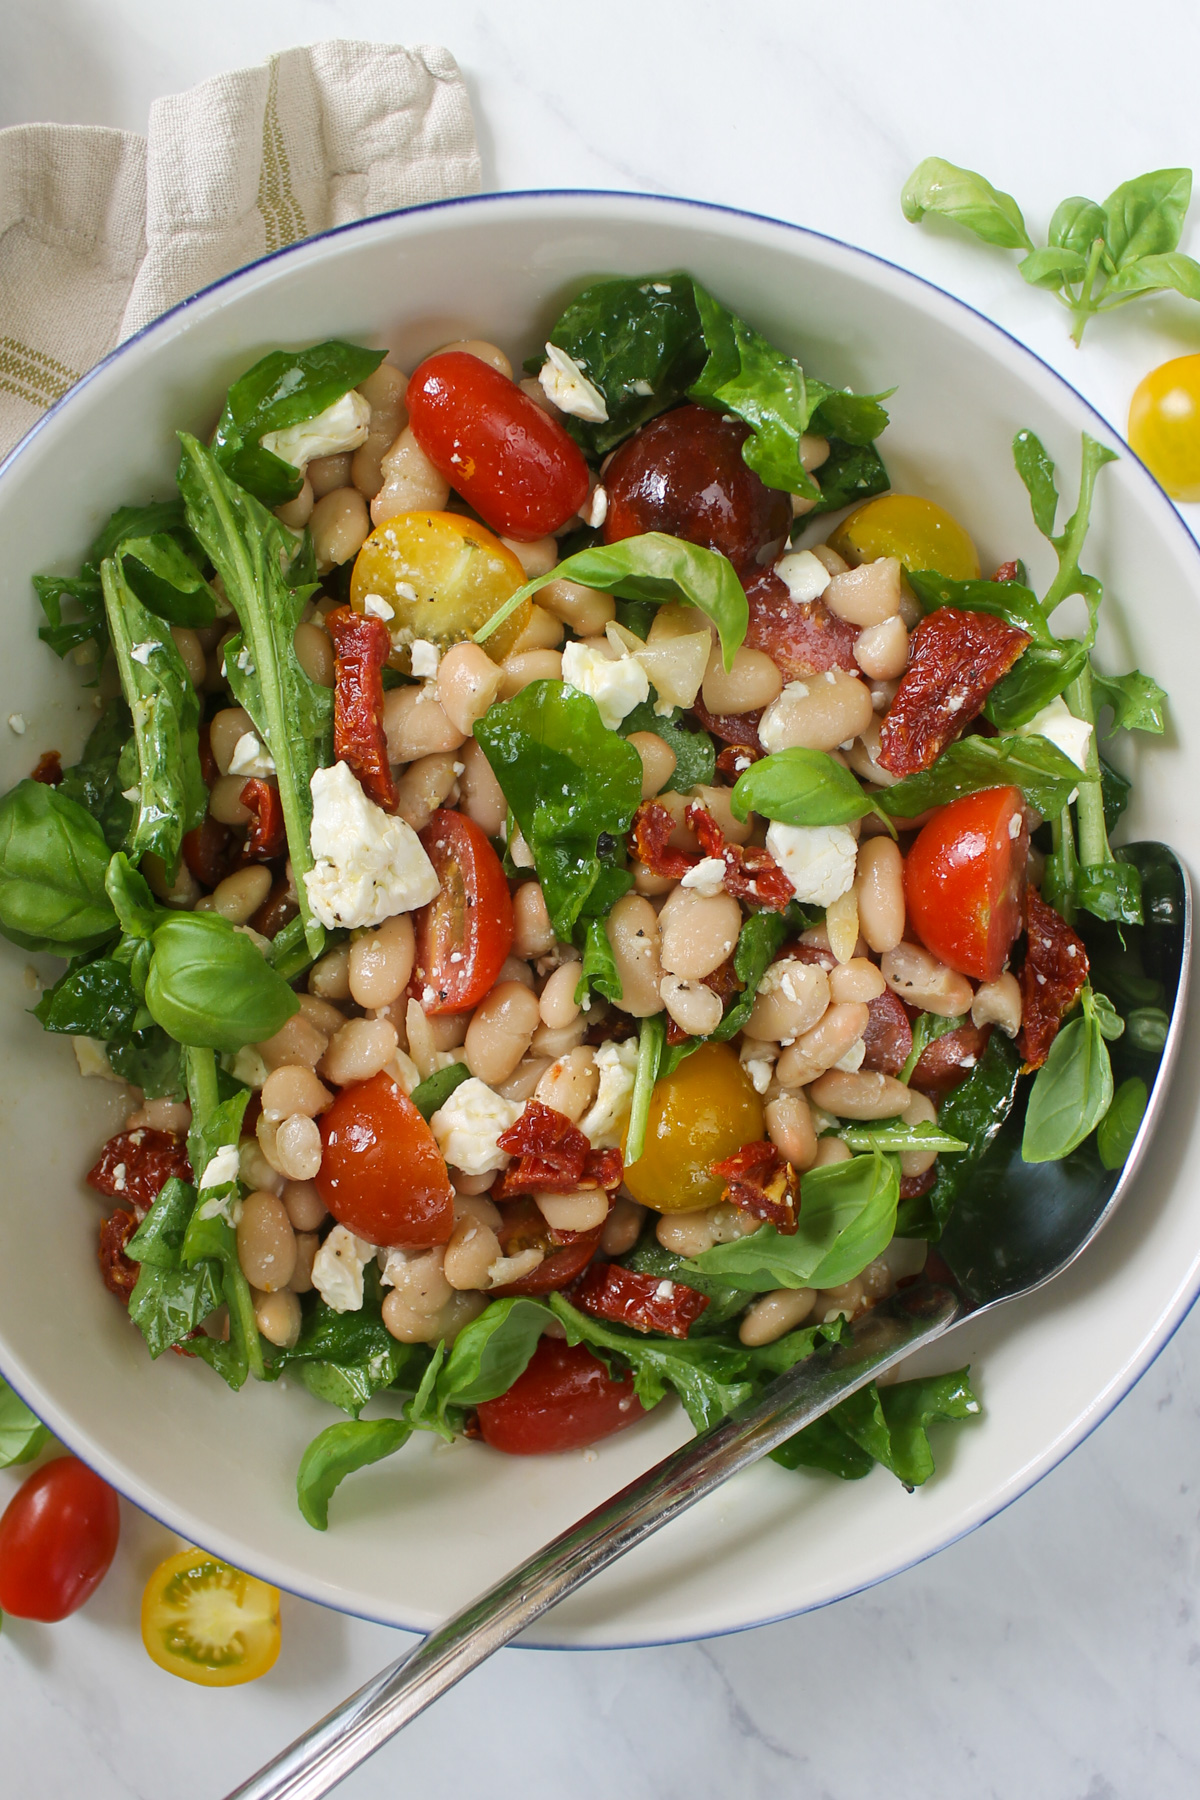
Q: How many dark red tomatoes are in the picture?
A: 1